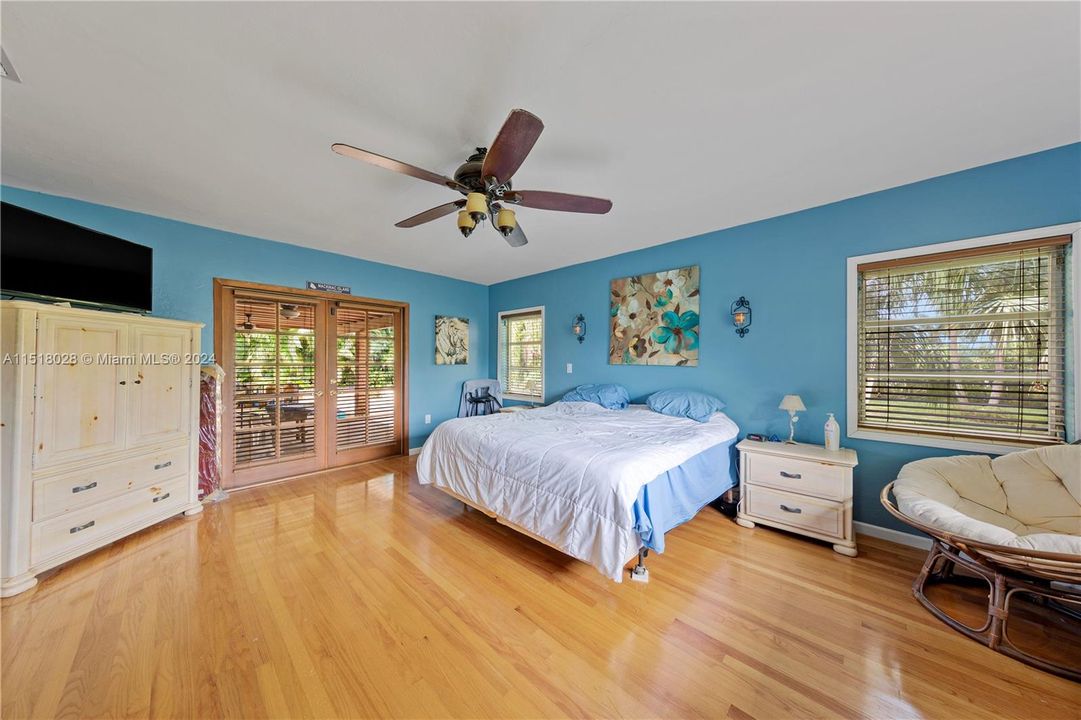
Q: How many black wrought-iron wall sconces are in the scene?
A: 2